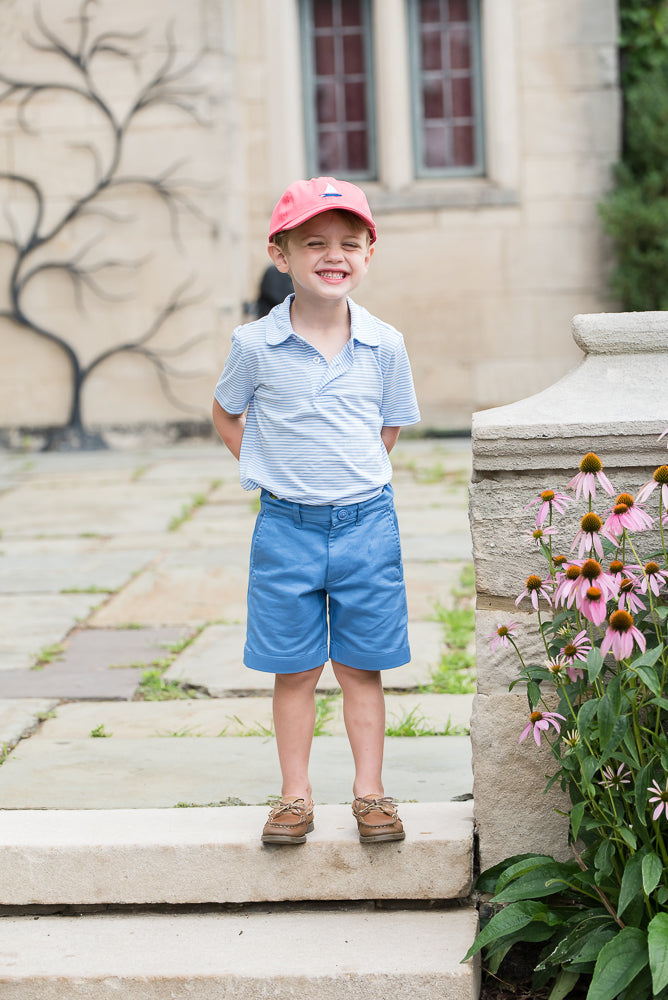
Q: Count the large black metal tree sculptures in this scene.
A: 1